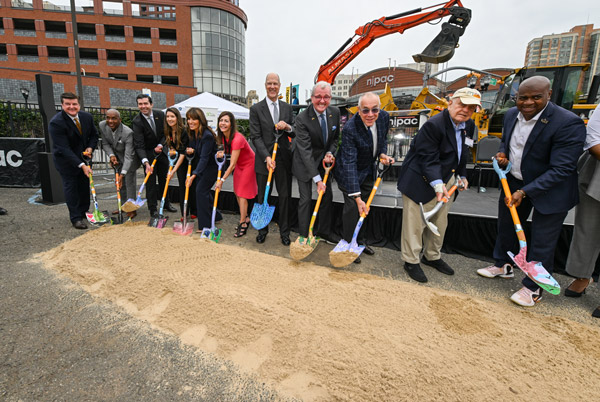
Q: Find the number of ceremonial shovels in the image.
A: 11